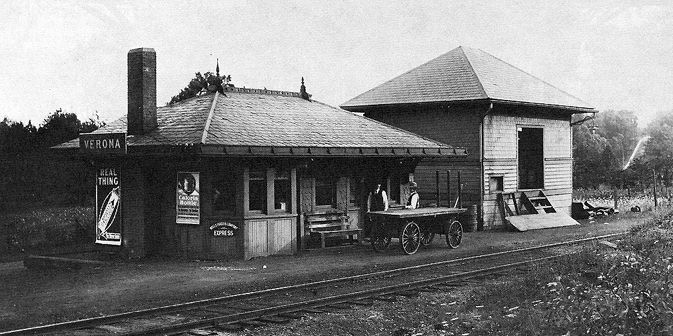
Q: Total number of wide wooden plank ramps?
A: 1